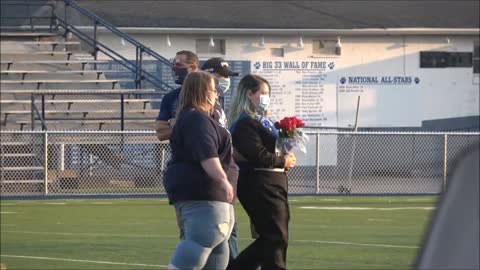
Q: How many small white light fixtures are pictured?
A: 7